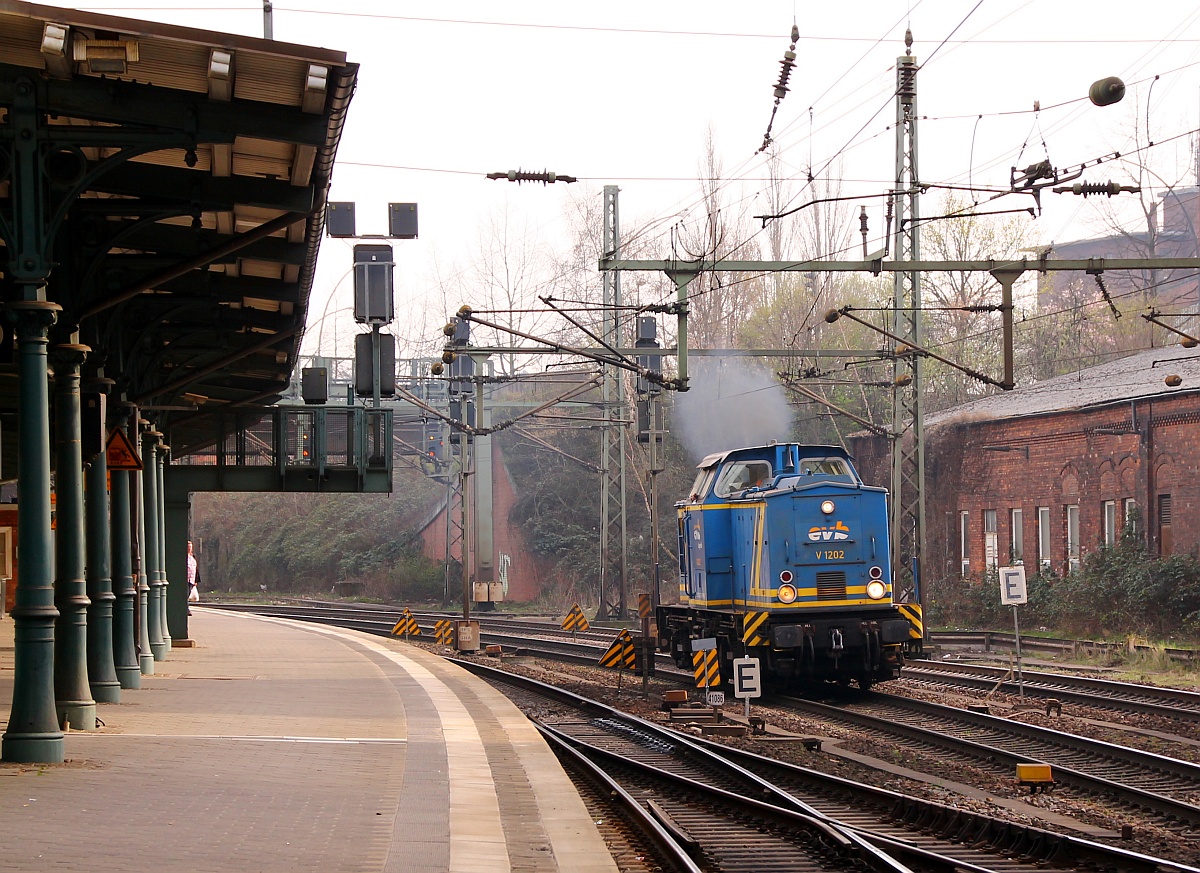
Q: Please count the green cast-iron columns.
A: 7